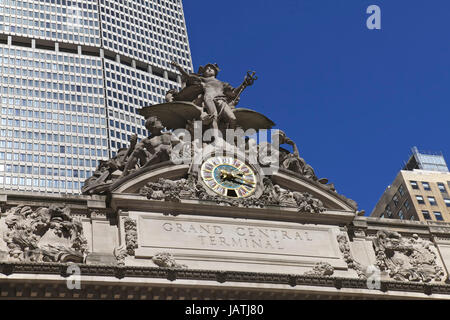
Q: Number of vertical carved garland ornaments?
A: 2